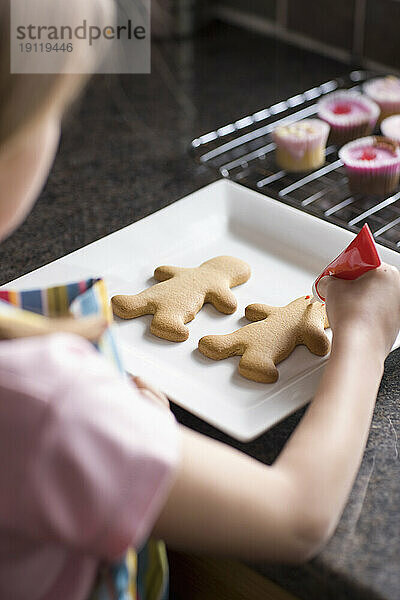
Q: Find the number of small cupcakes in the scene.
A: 5